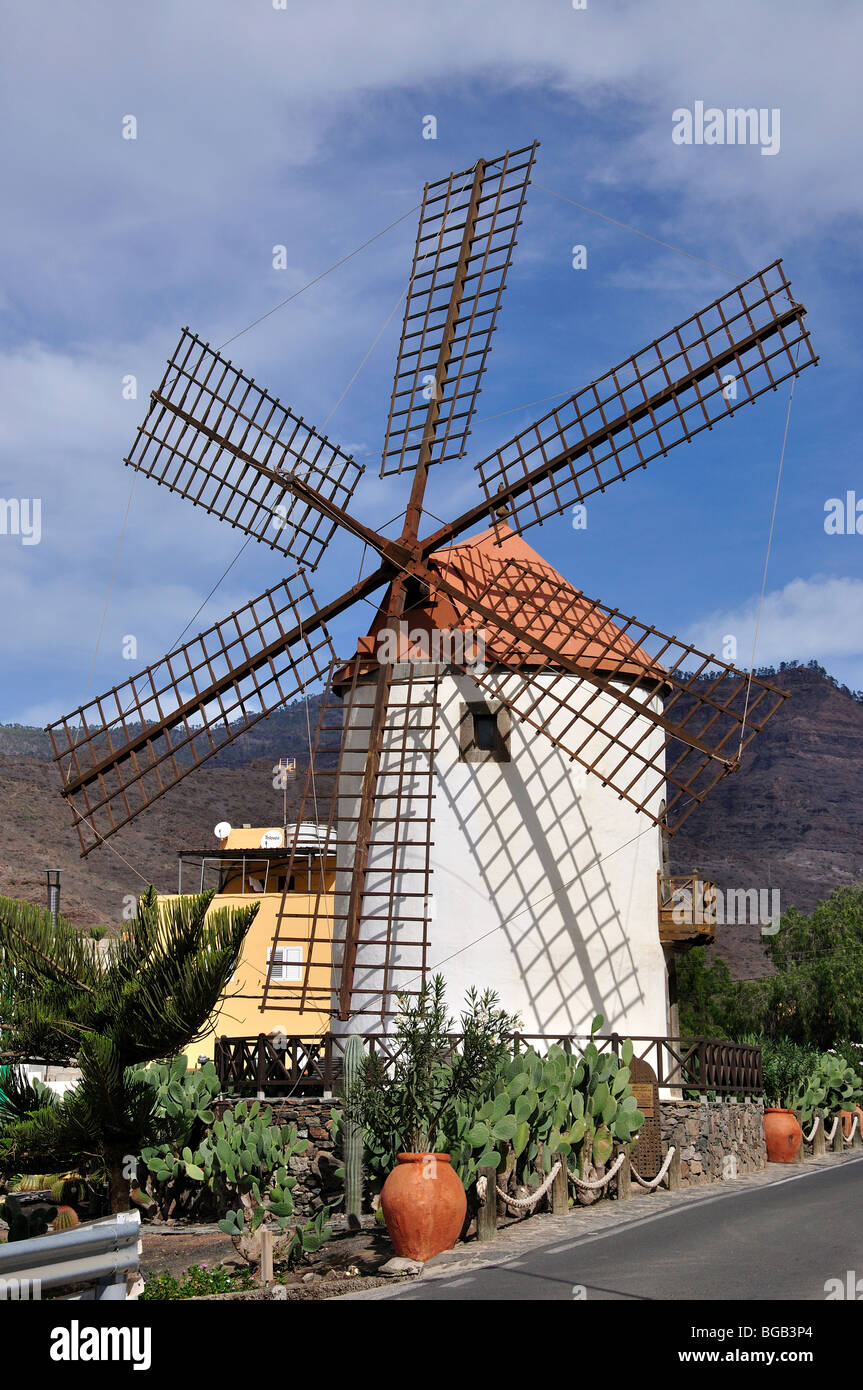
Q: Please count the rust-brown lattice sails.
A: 6